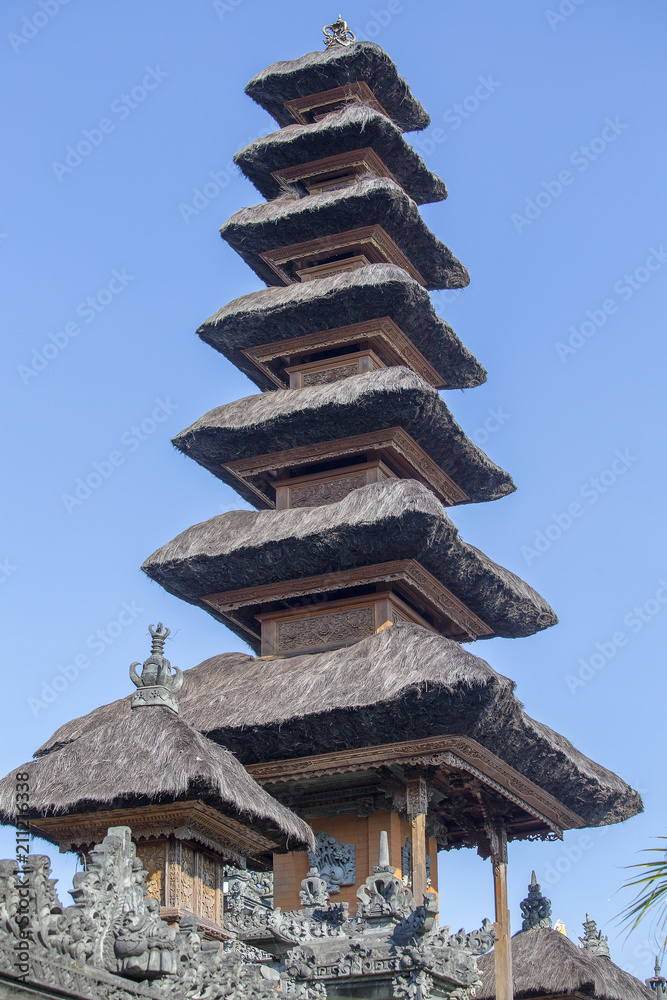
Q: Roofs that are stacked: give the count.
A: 7